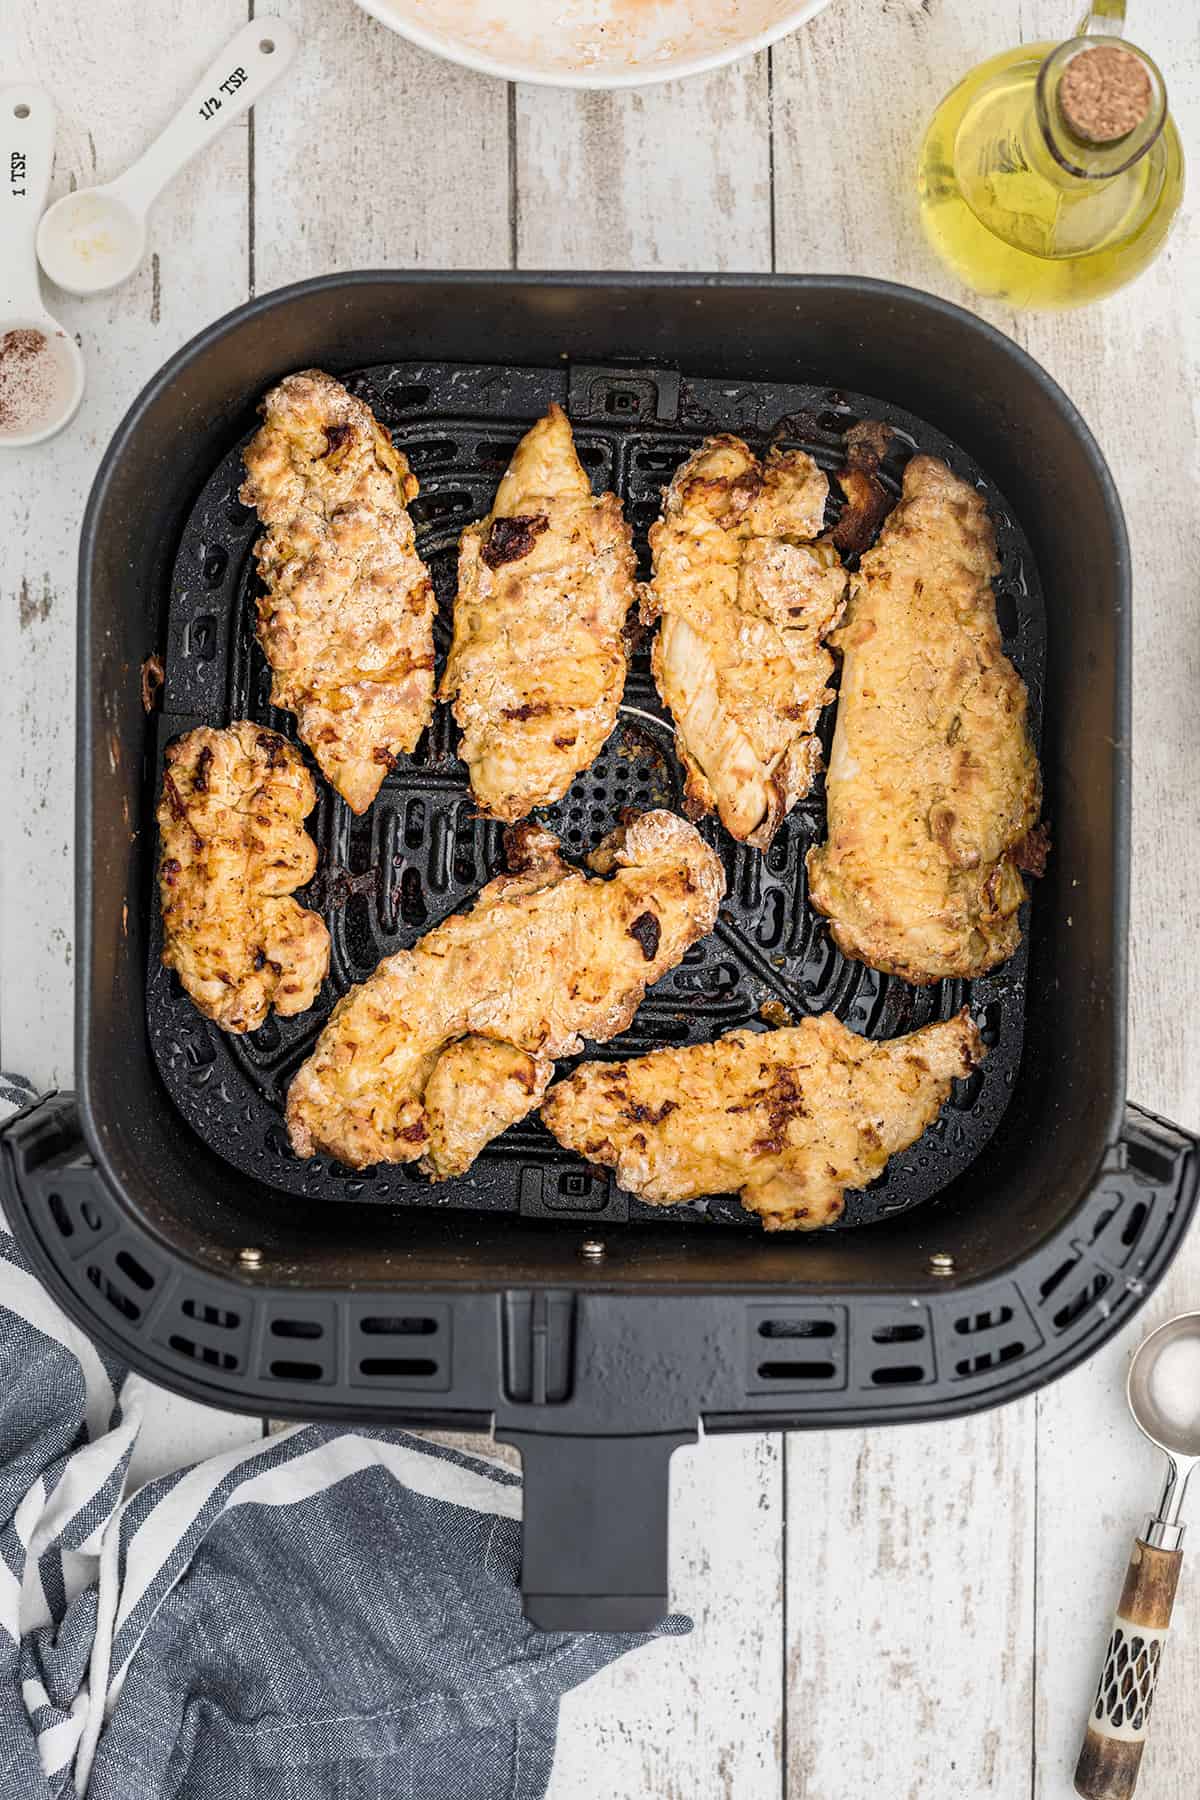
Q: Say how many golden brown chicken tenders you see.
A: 7